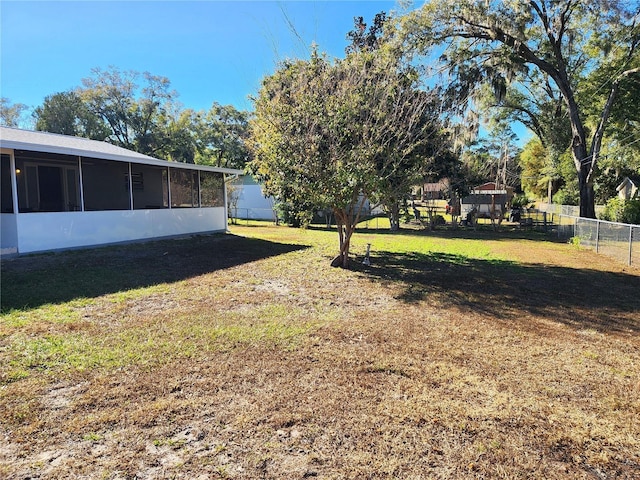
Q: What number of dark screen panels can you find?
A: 6